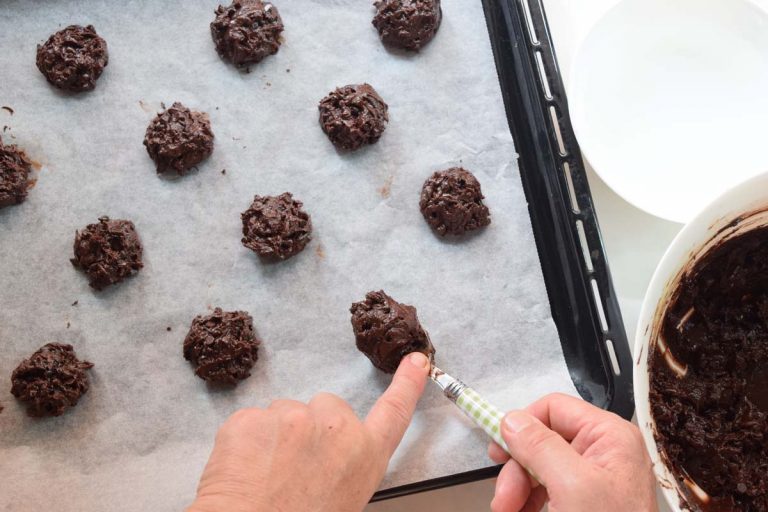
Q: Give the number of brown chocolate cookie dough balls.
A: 12